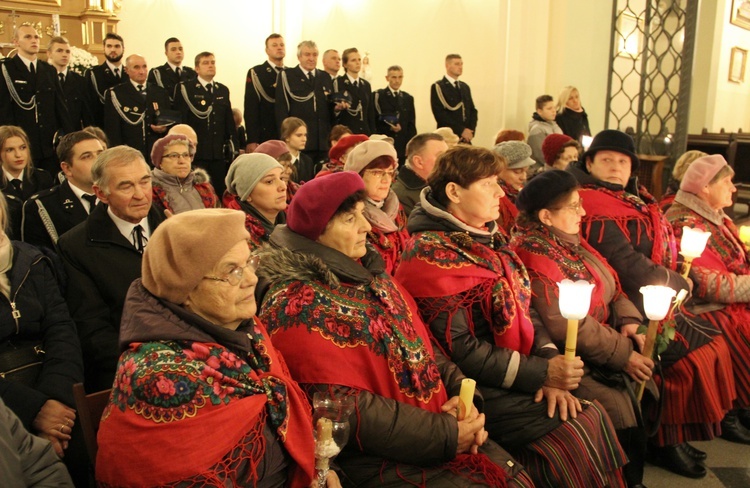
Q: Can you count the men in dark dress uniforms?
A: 13